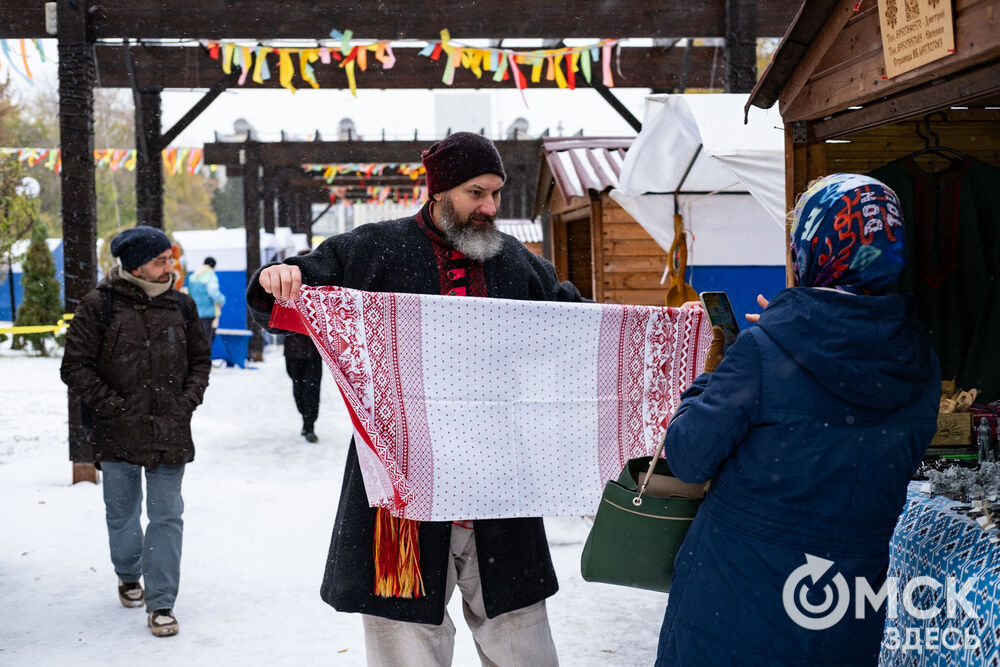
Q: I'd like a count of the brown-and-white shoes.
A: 2